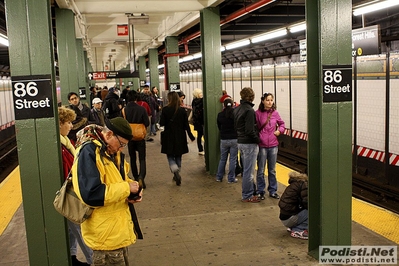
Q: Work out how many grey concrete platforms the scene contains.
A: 1